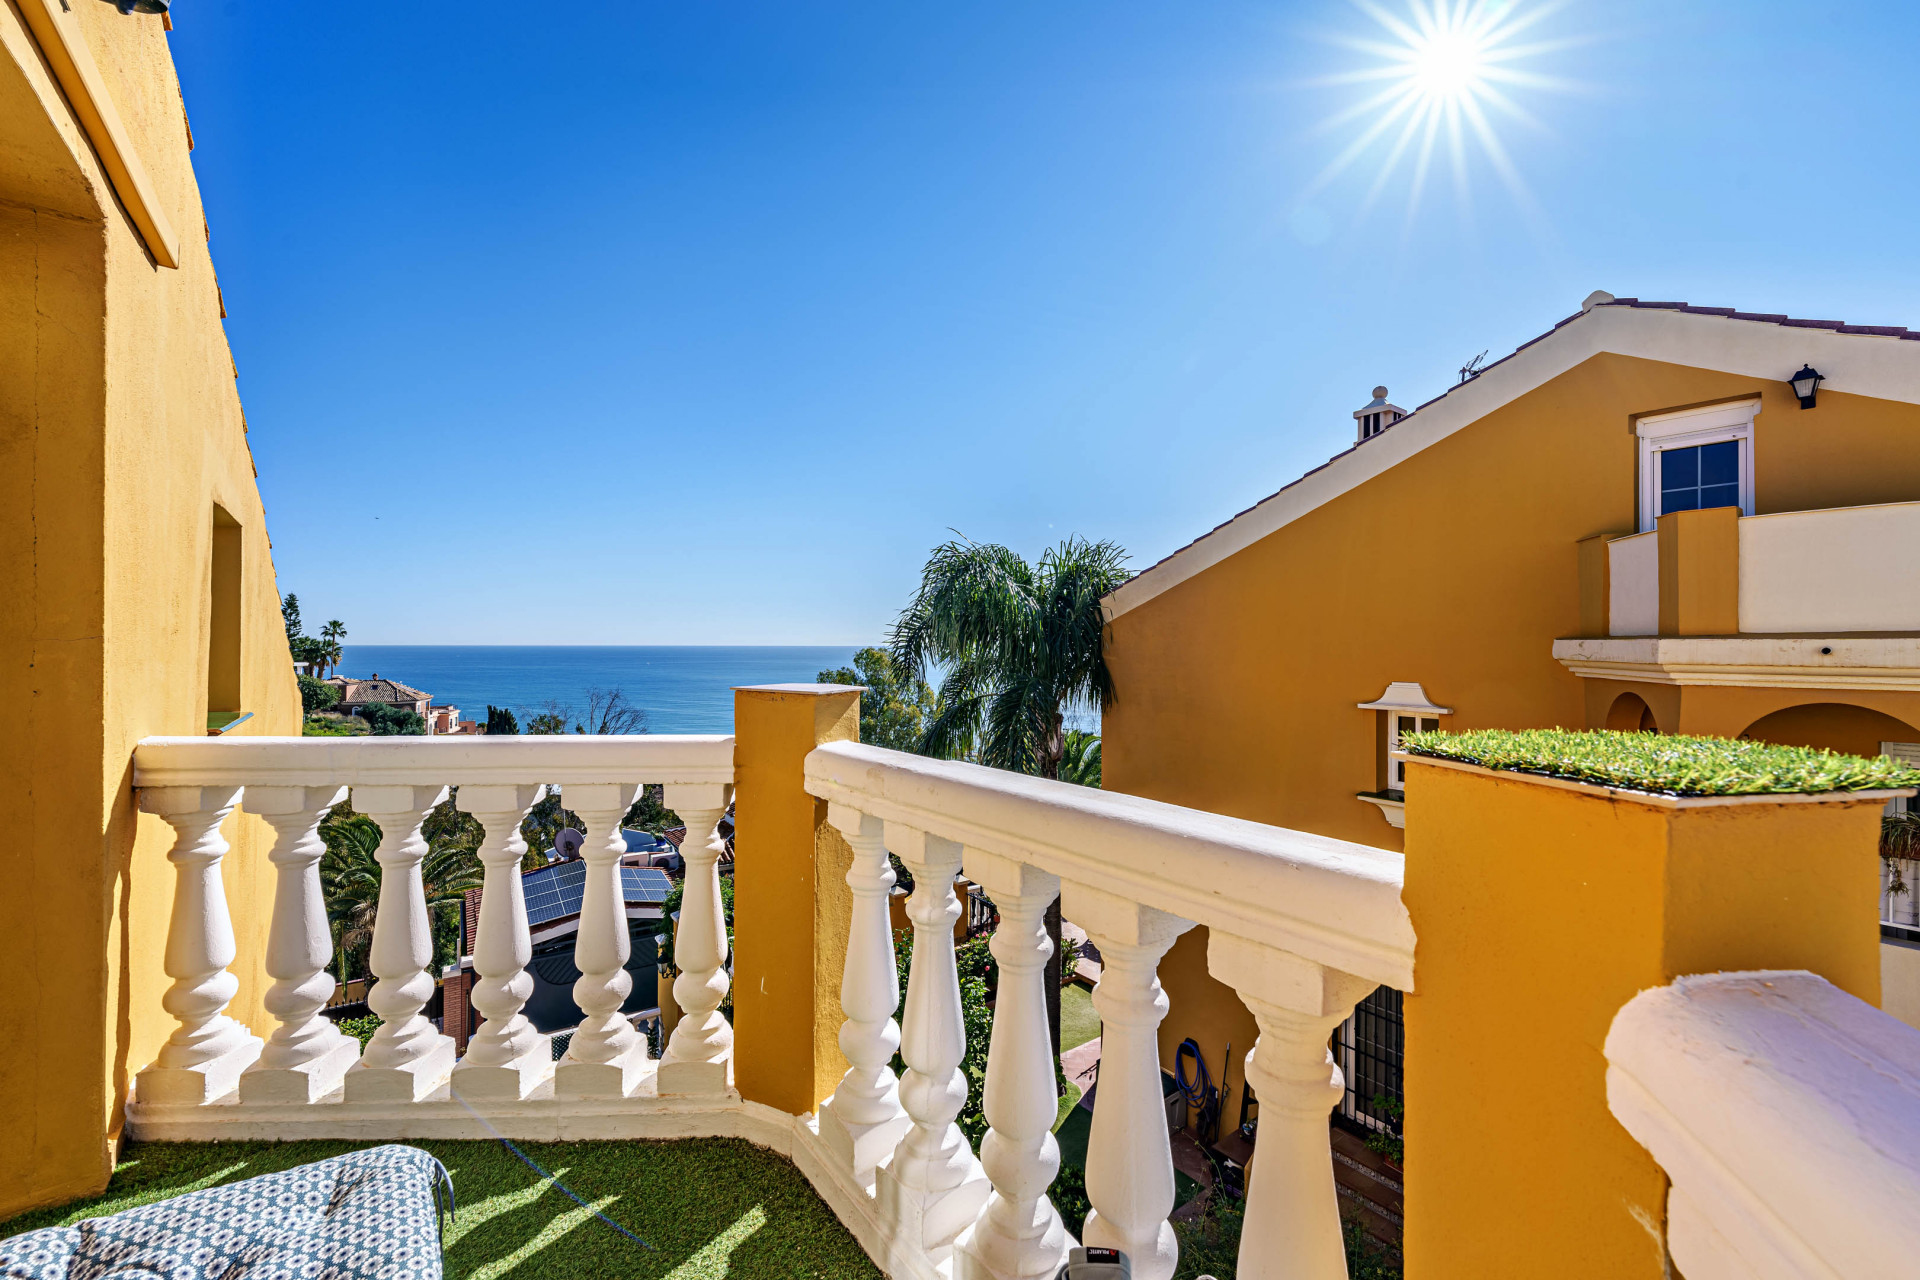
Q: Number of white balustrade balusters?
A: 11